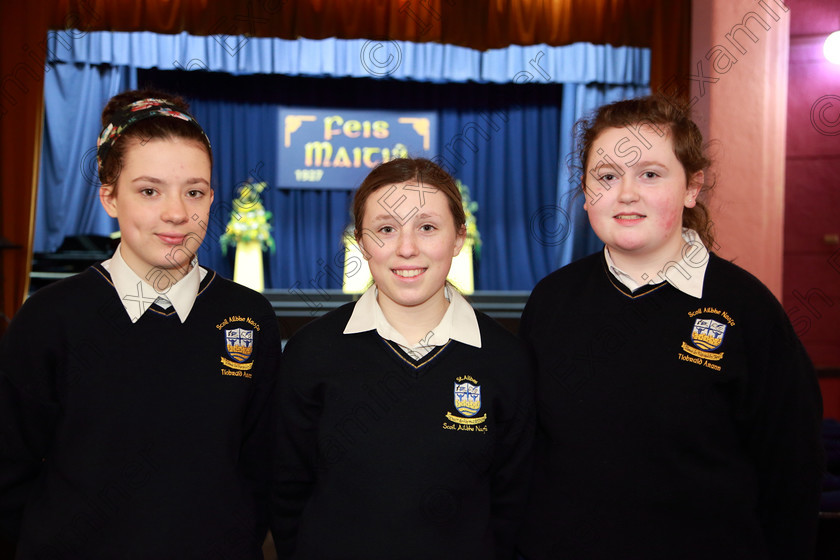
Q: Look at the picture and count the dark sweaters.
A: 3